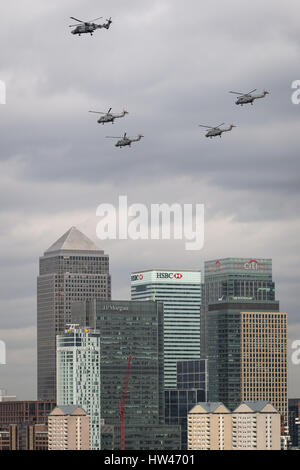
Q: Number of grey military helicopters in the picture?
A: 5